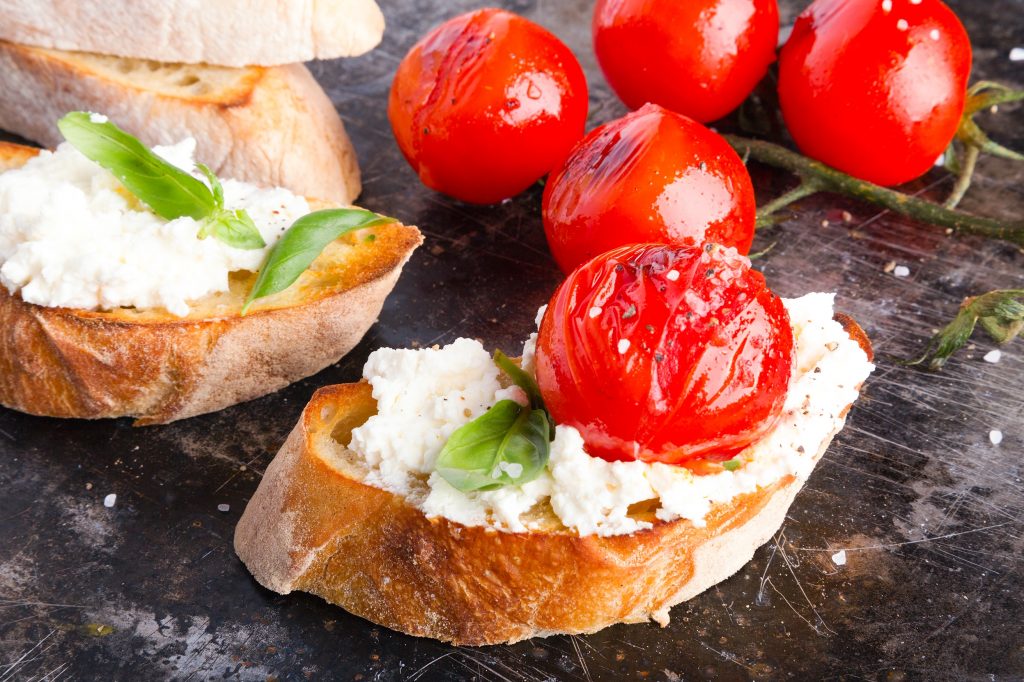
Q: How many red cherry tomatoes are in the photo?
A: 5